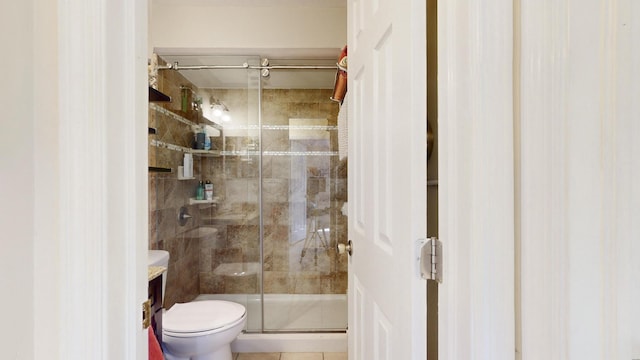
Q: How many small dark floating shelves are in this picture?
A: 3